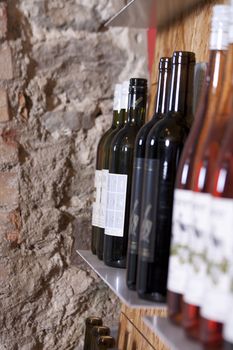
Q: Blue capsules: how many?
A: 0